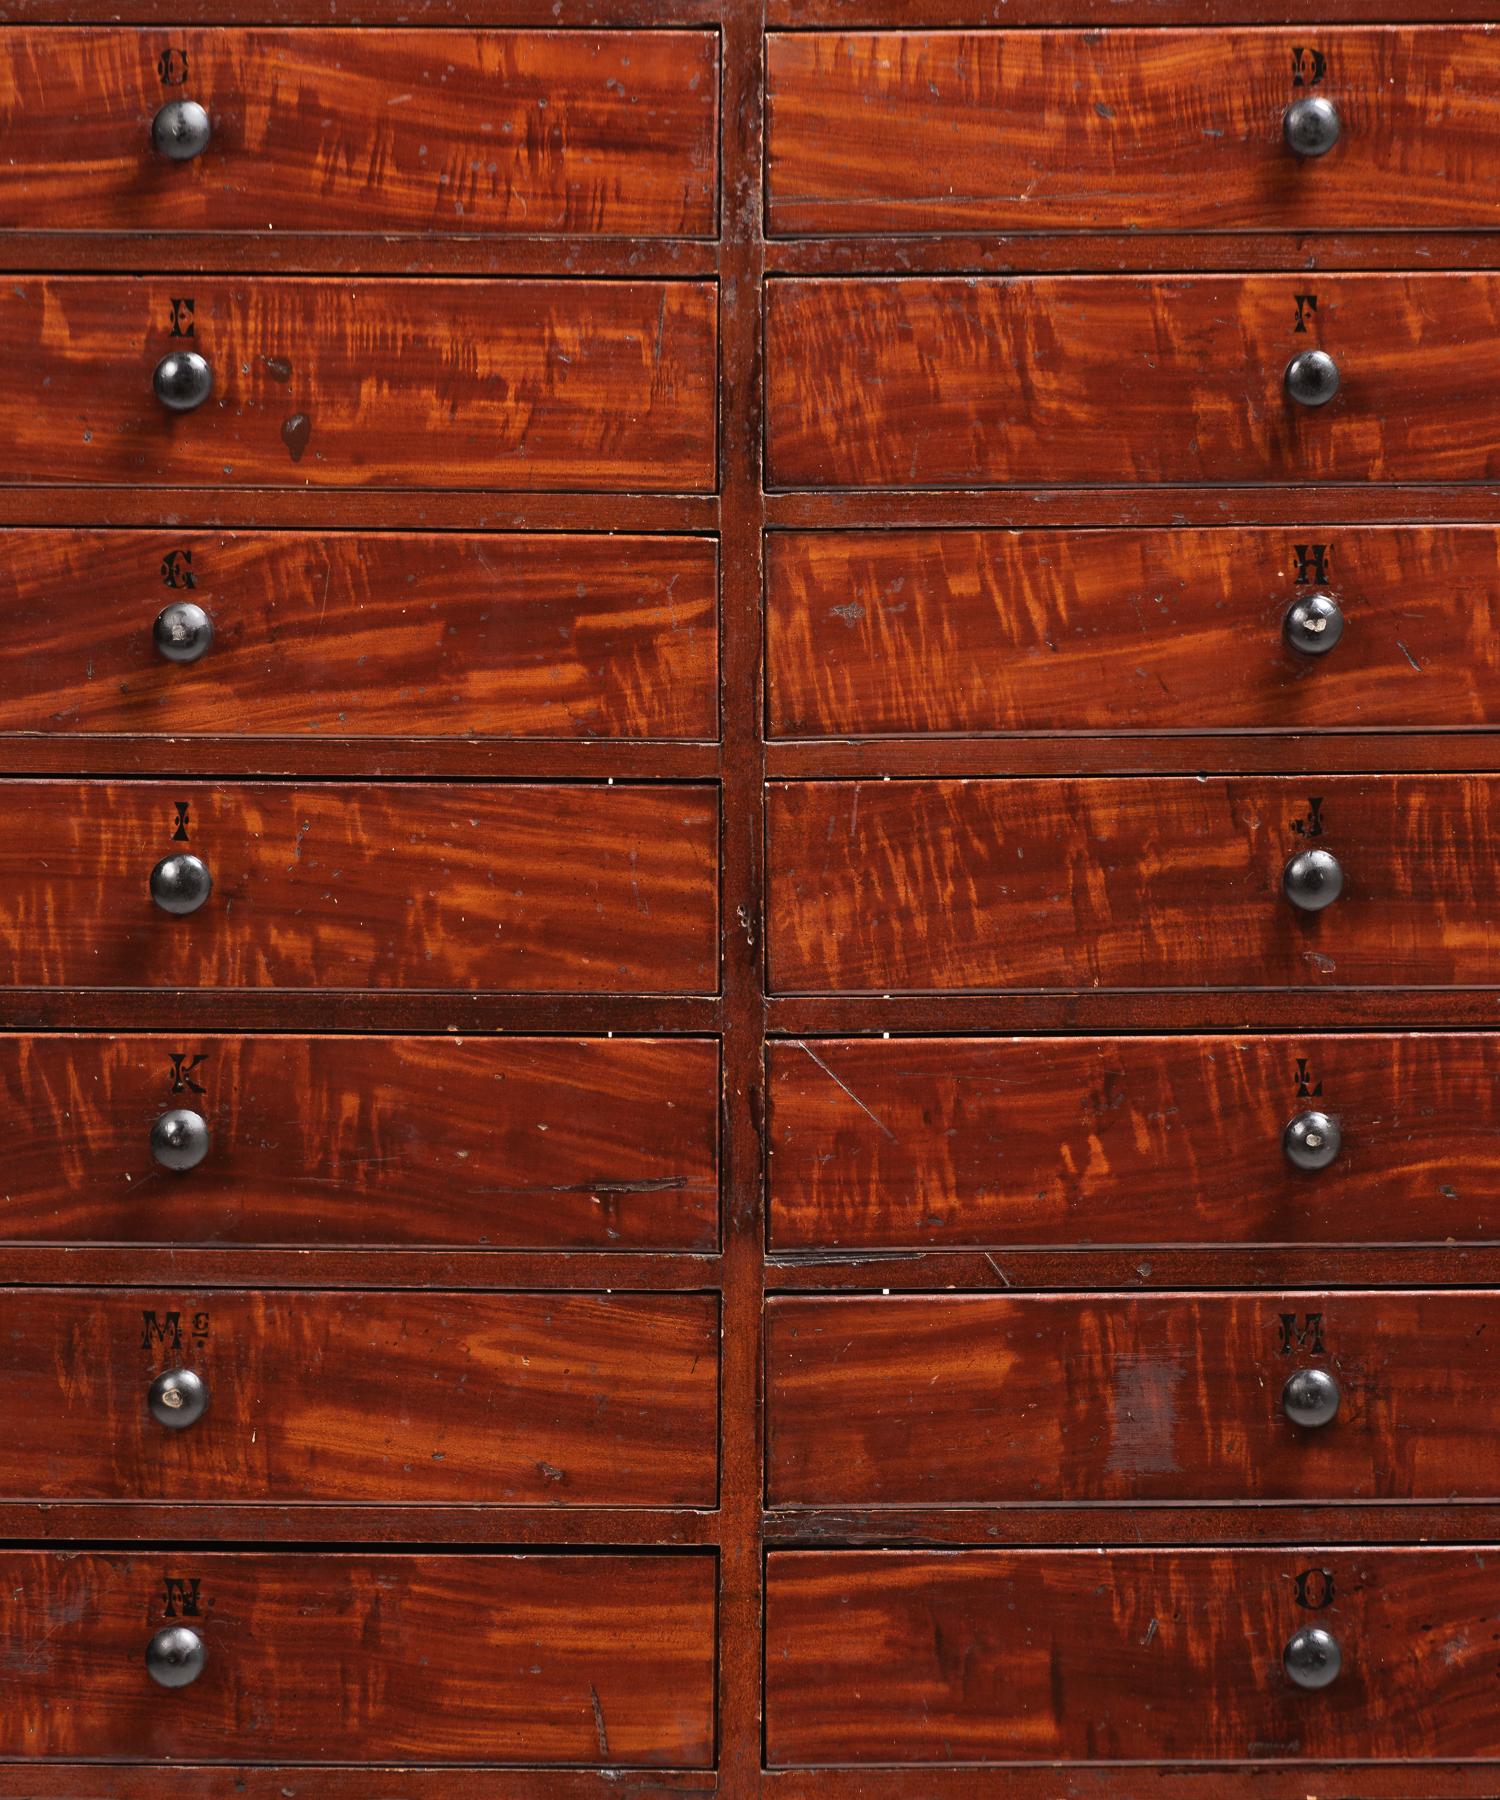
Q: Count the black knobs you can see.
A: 14